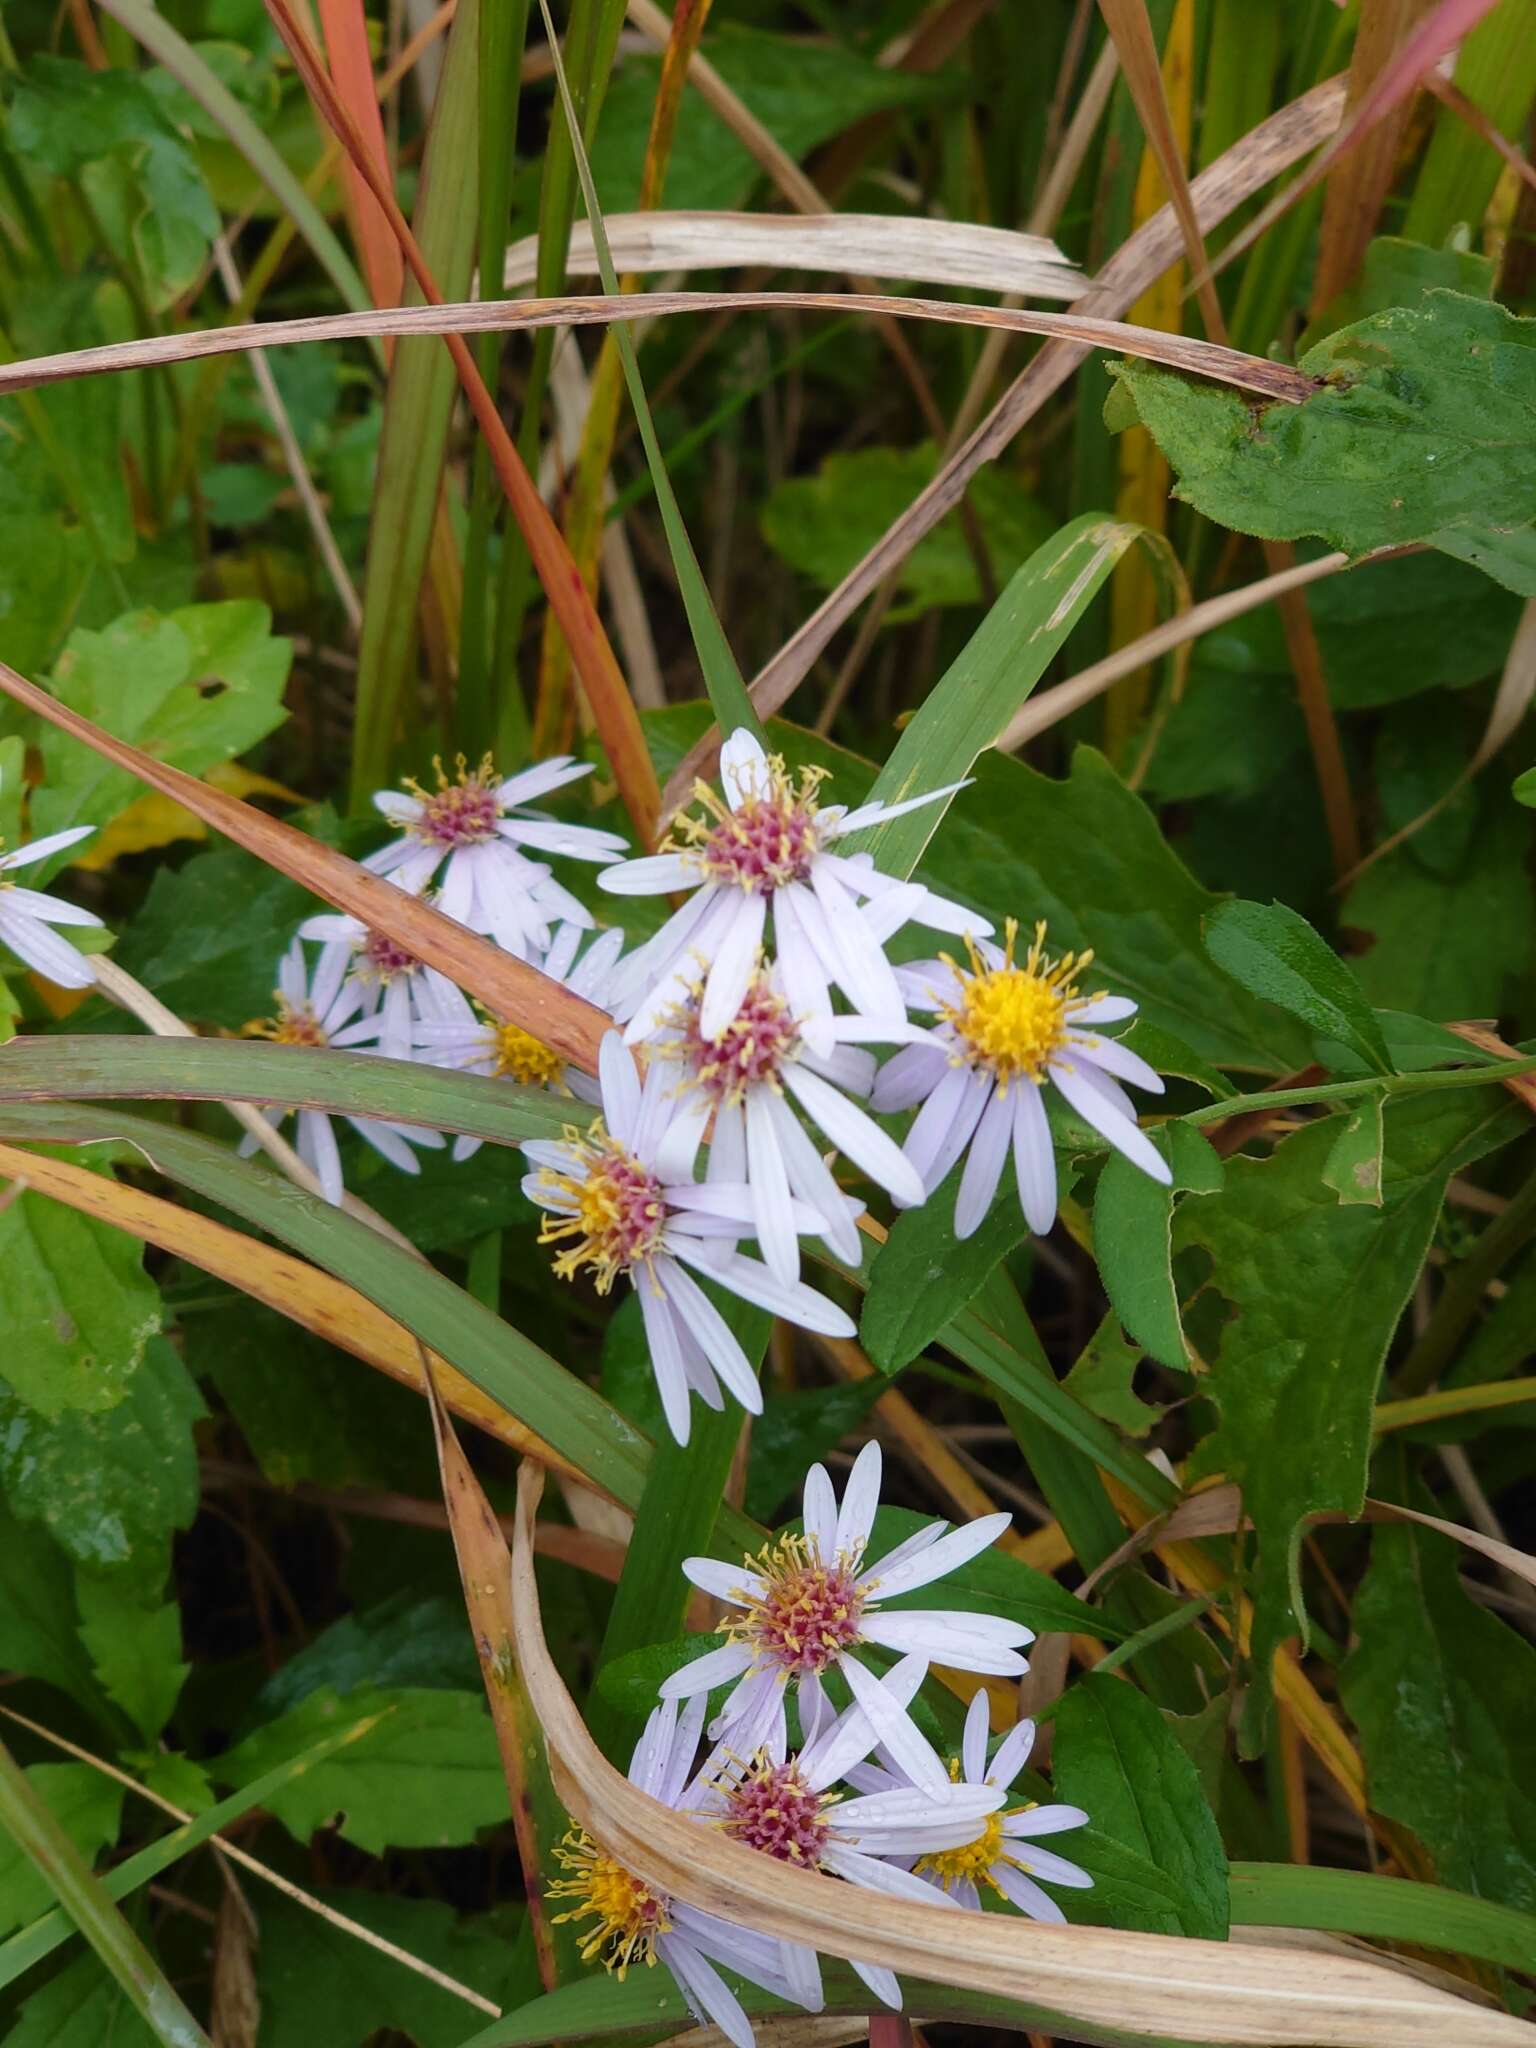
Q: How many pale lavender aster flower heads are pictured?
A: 13